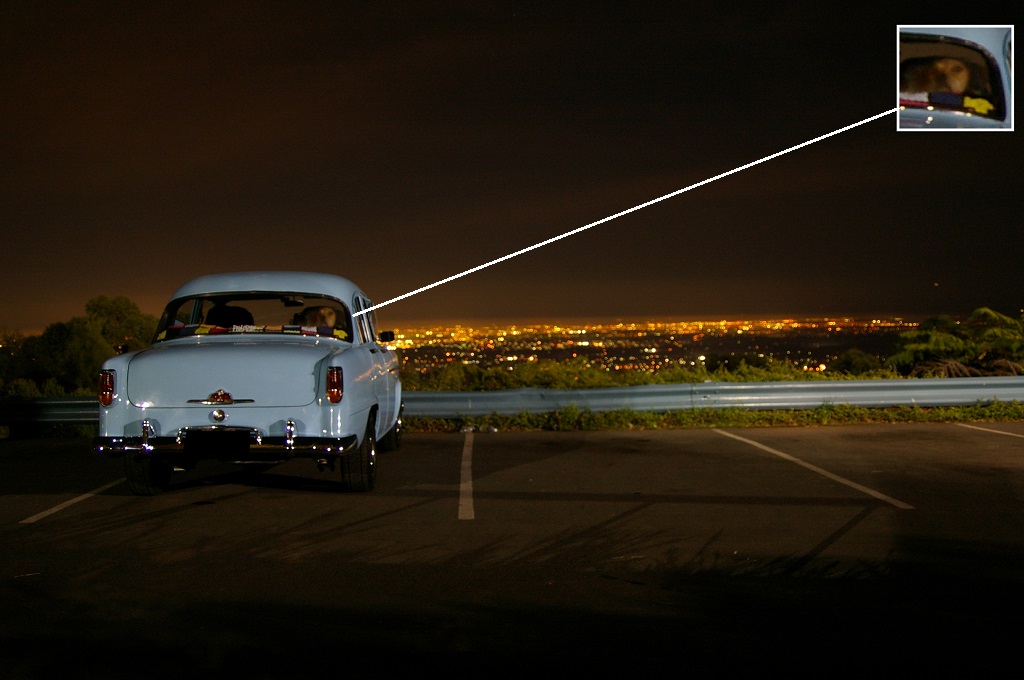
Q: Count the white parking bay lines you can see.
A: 4